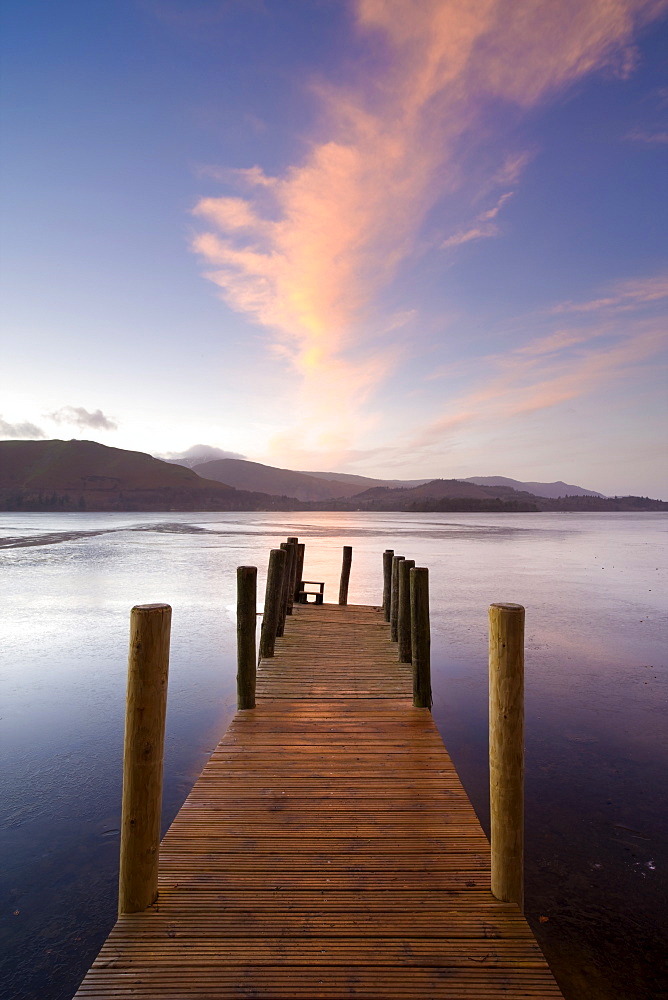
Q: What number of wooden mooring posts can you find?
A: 13